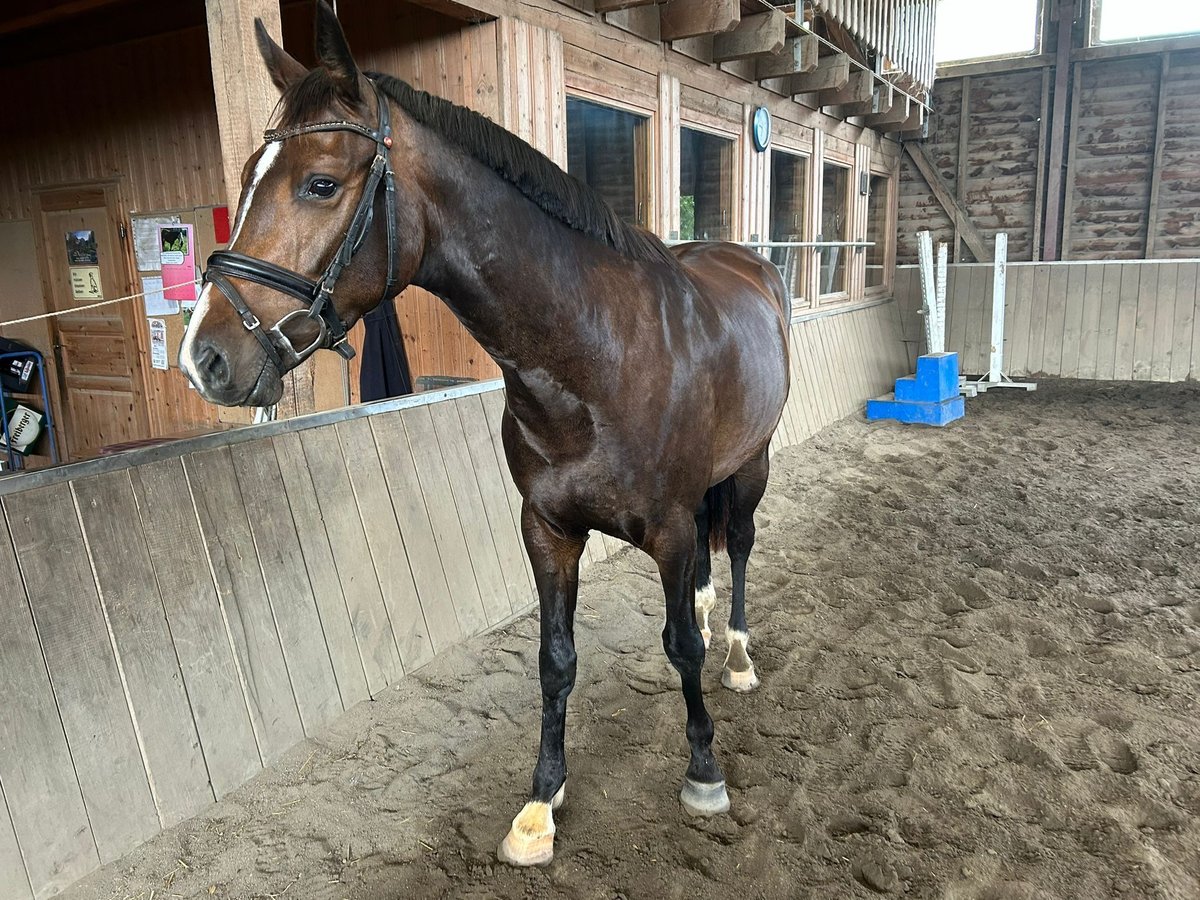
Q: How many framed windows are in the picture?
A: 7